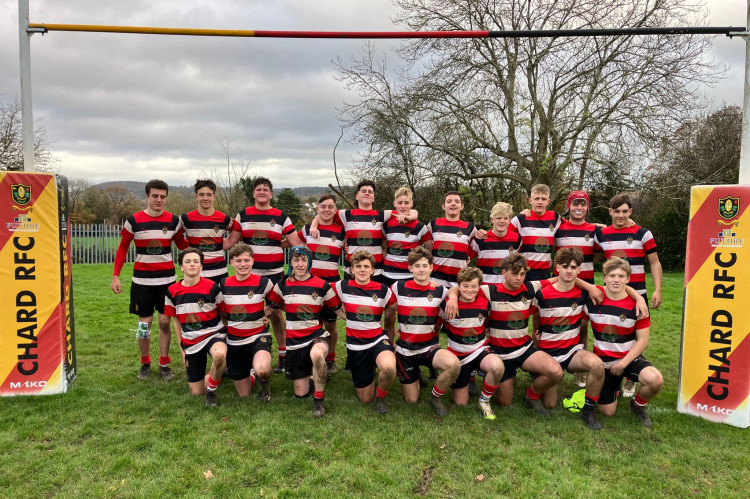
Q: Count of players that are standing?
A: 11